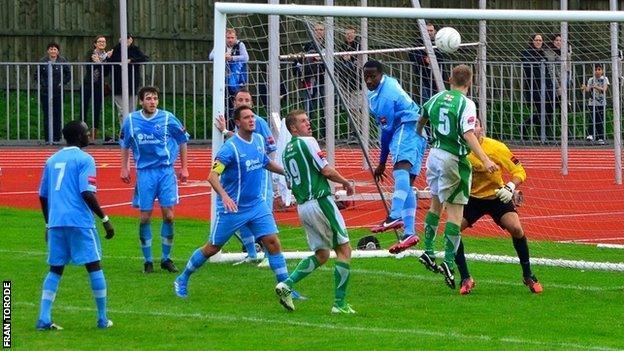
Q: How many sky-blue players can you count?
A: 5